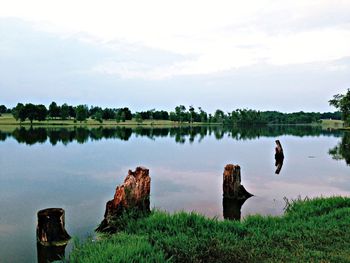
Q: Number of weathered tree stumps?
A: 4